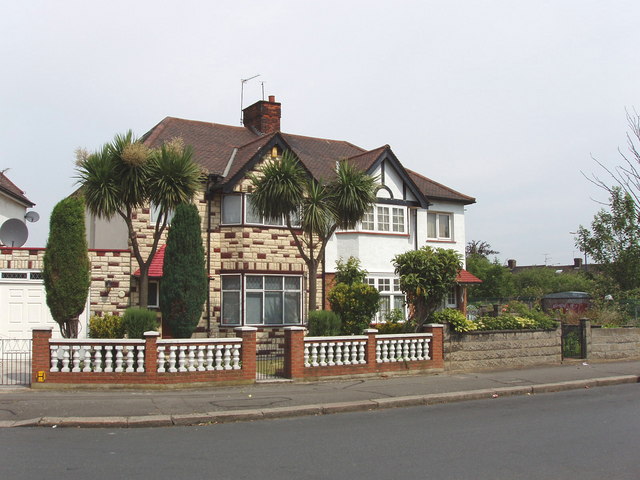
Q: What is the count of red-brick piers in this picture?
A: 6